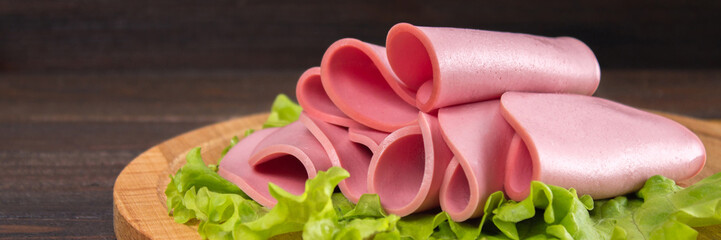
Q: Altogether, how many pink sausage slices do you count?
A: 8